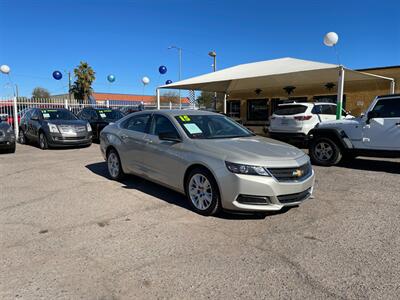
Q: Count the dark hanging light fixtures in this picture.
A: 3